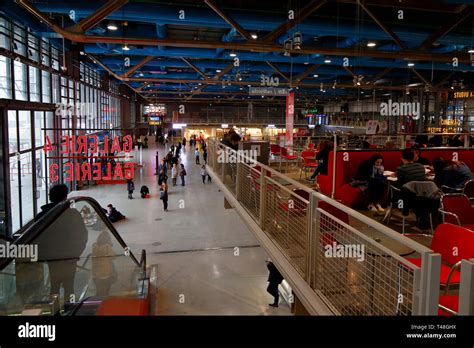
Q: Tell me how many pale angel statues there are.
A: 0